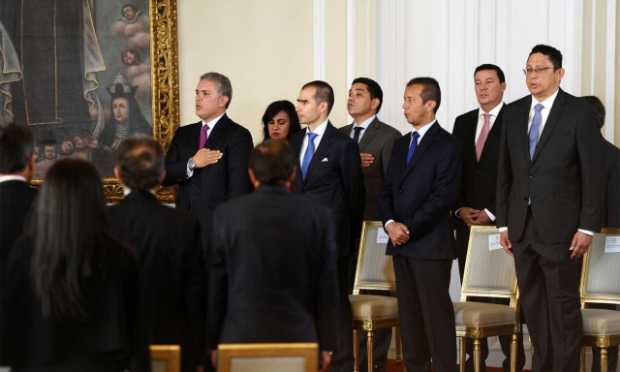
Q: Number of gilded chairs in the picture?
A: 5